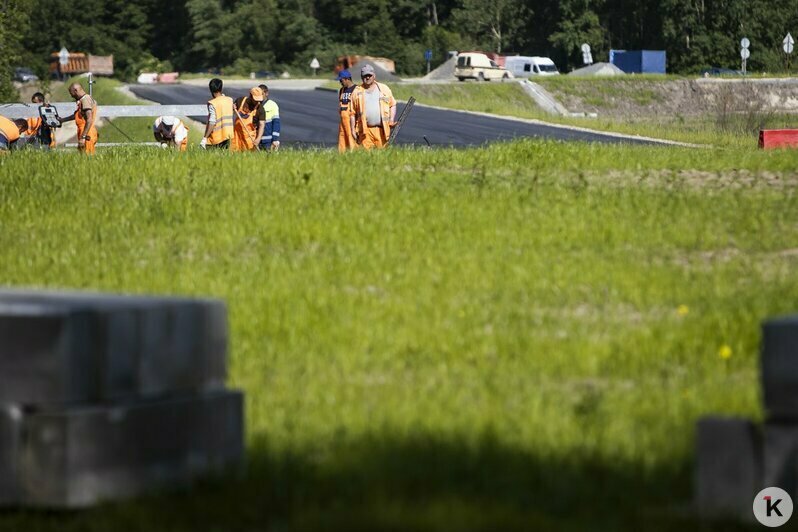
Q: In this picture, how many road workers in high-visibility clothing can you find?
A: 9